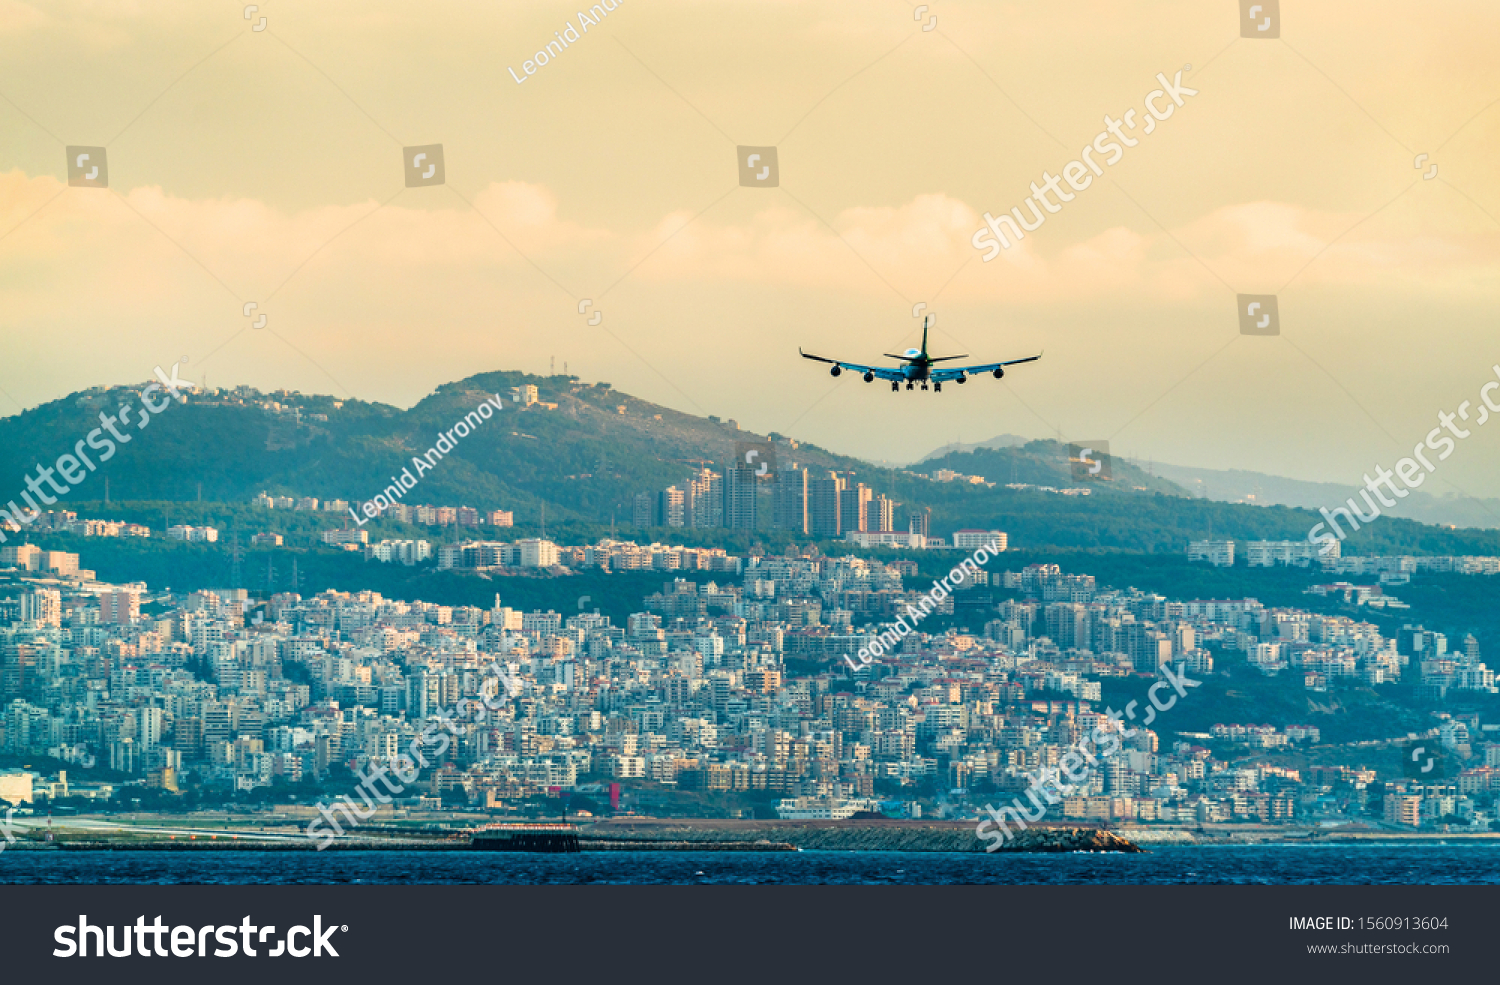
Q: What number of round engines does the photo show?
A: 4